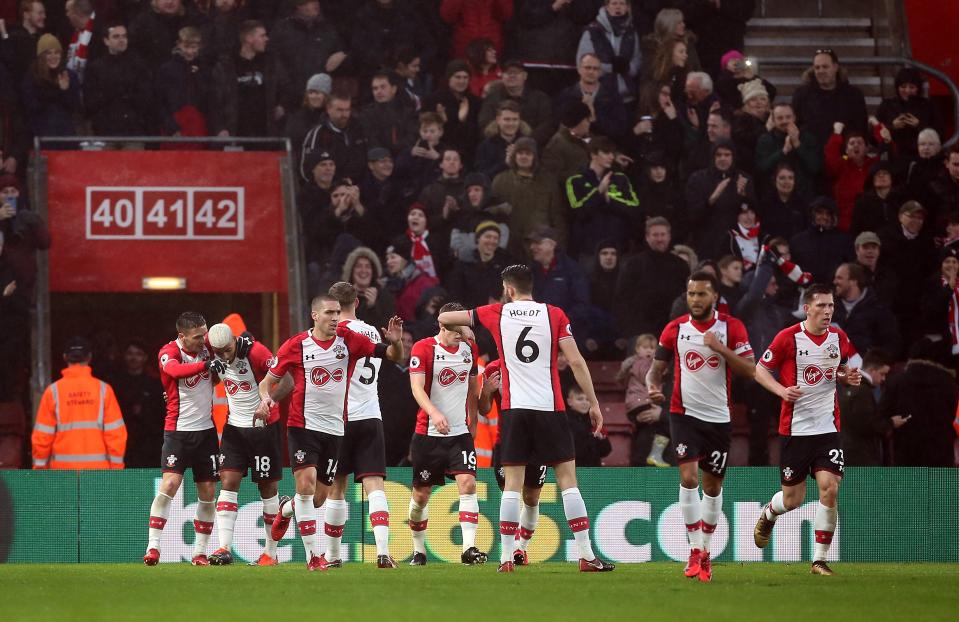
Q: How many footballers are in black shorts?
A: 9